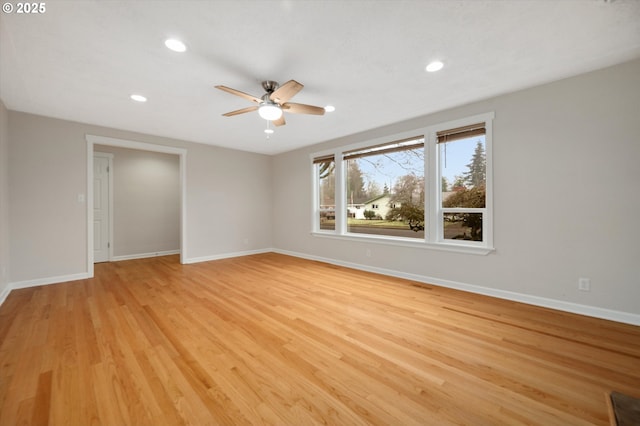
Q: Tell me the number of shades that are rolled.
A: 3